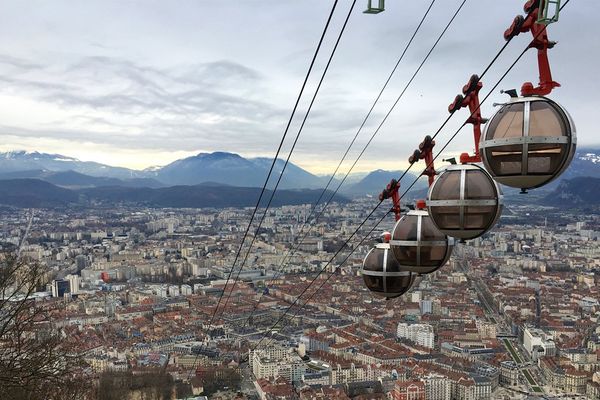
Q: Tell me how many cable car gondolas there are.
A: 4